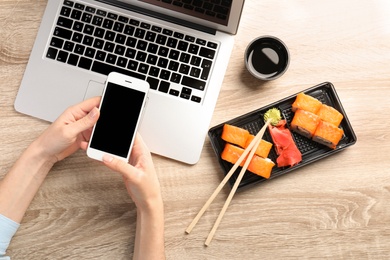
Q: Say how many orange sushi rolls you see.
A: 8